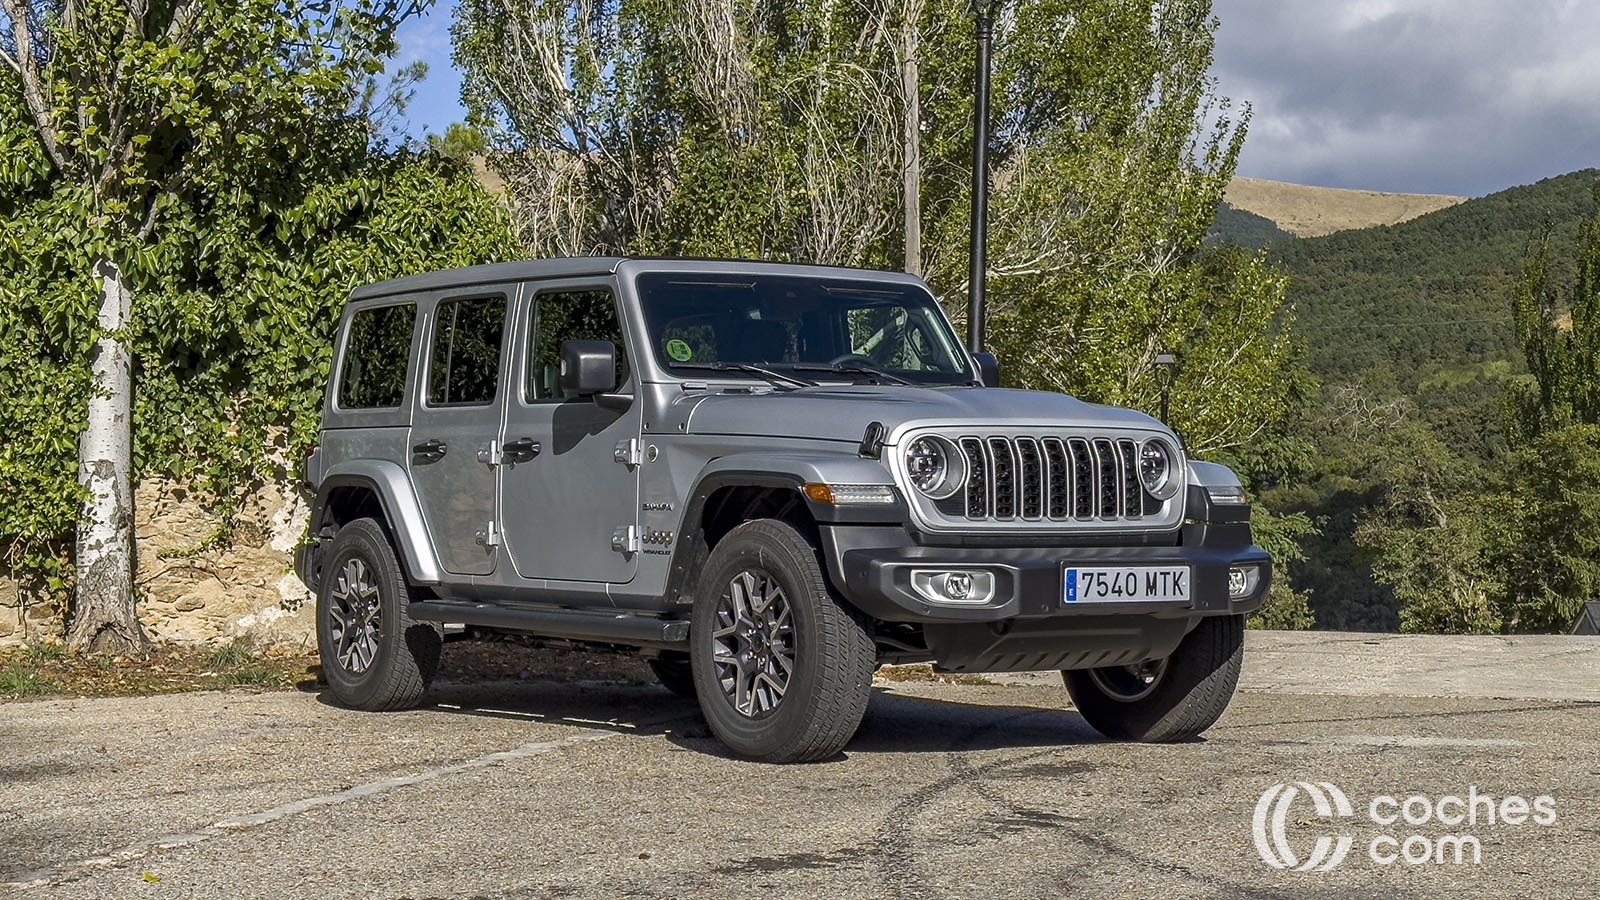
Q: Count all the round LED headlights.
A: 2